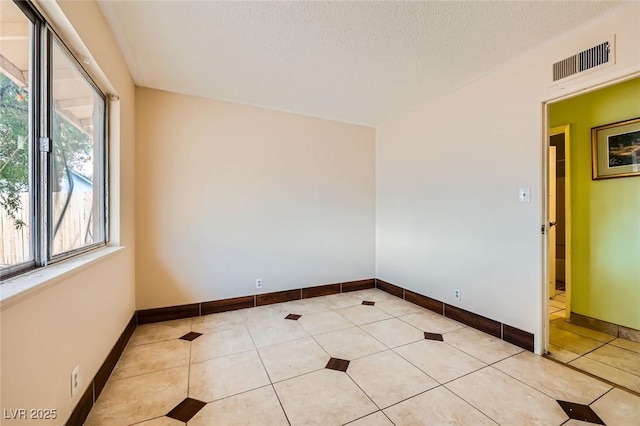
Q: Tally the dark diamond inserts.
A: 7